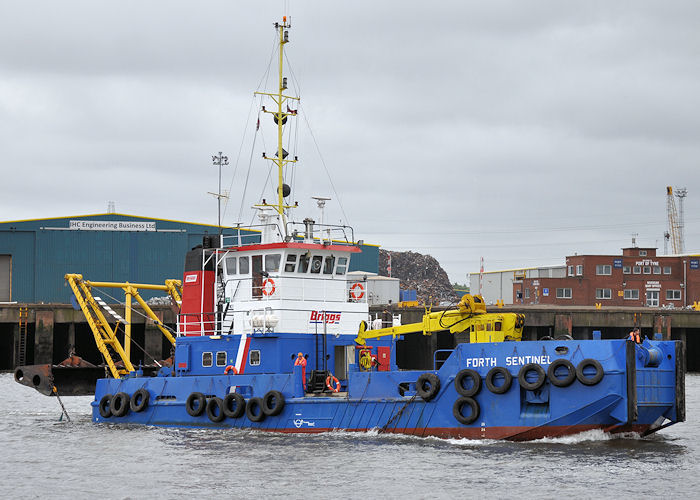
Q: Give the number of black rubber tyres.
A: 15